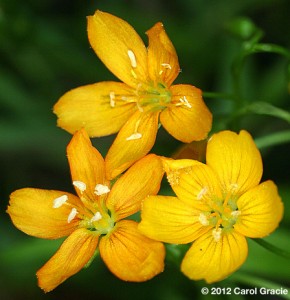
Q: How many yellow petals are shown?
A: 15